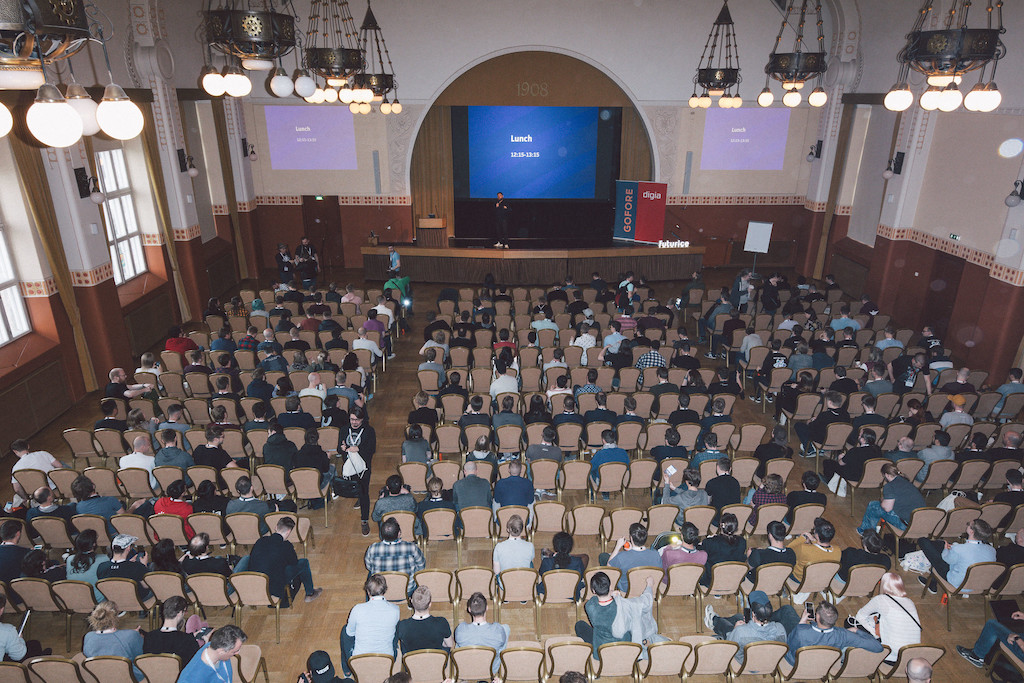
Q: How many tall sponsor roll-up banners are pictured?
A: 2